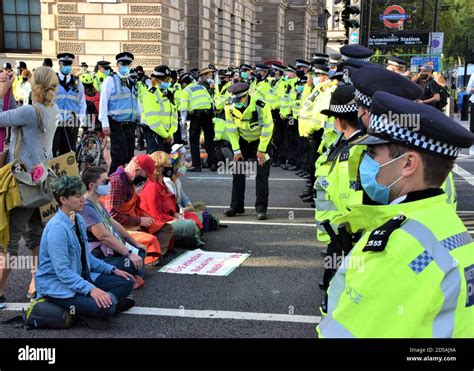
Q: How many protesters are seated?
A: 5